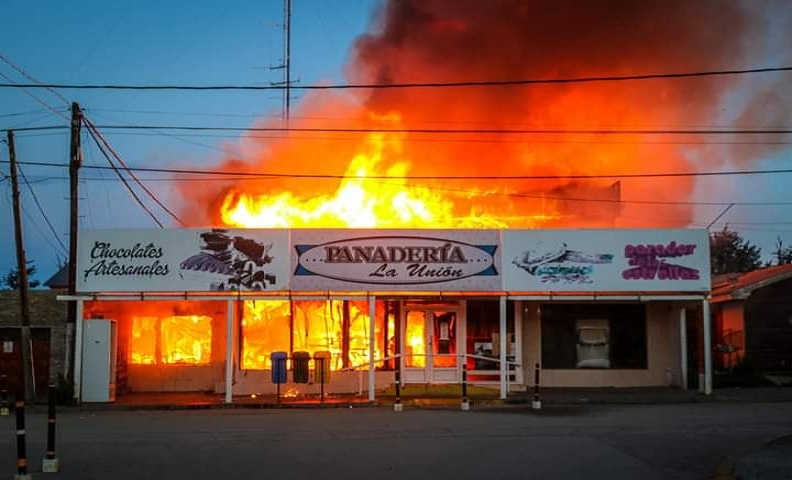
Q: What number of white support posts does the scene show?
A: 5